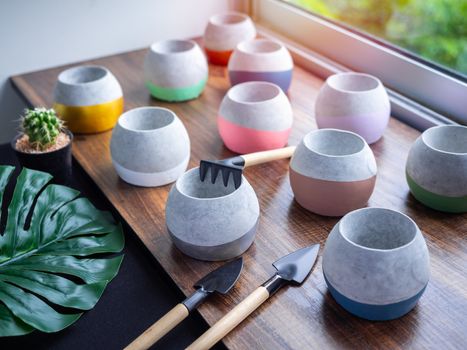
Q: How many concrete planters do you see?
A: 11